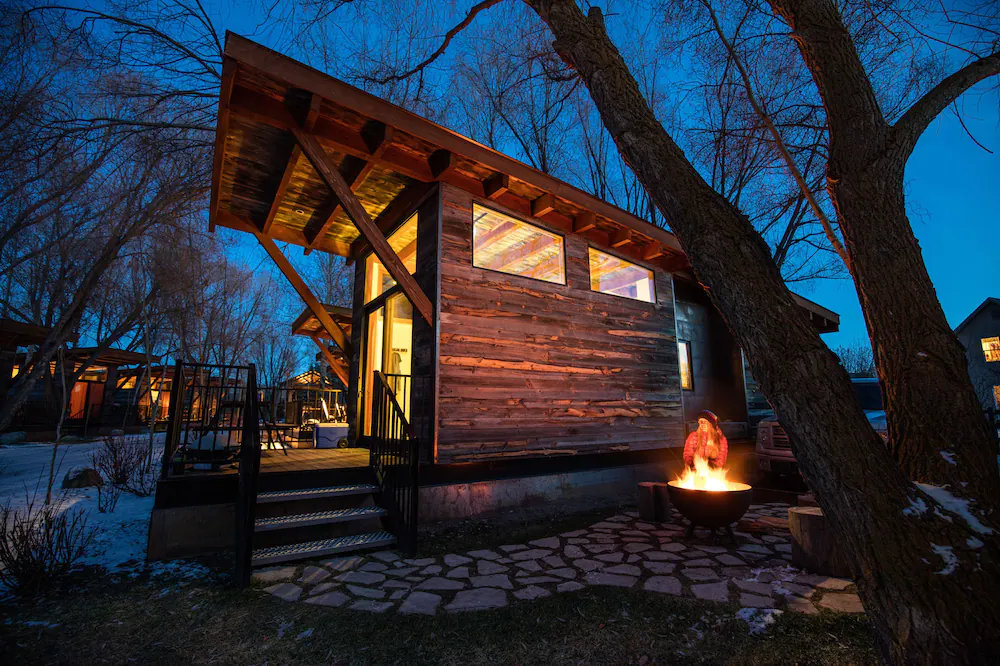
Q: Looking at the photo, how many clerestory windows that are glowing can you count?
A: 2